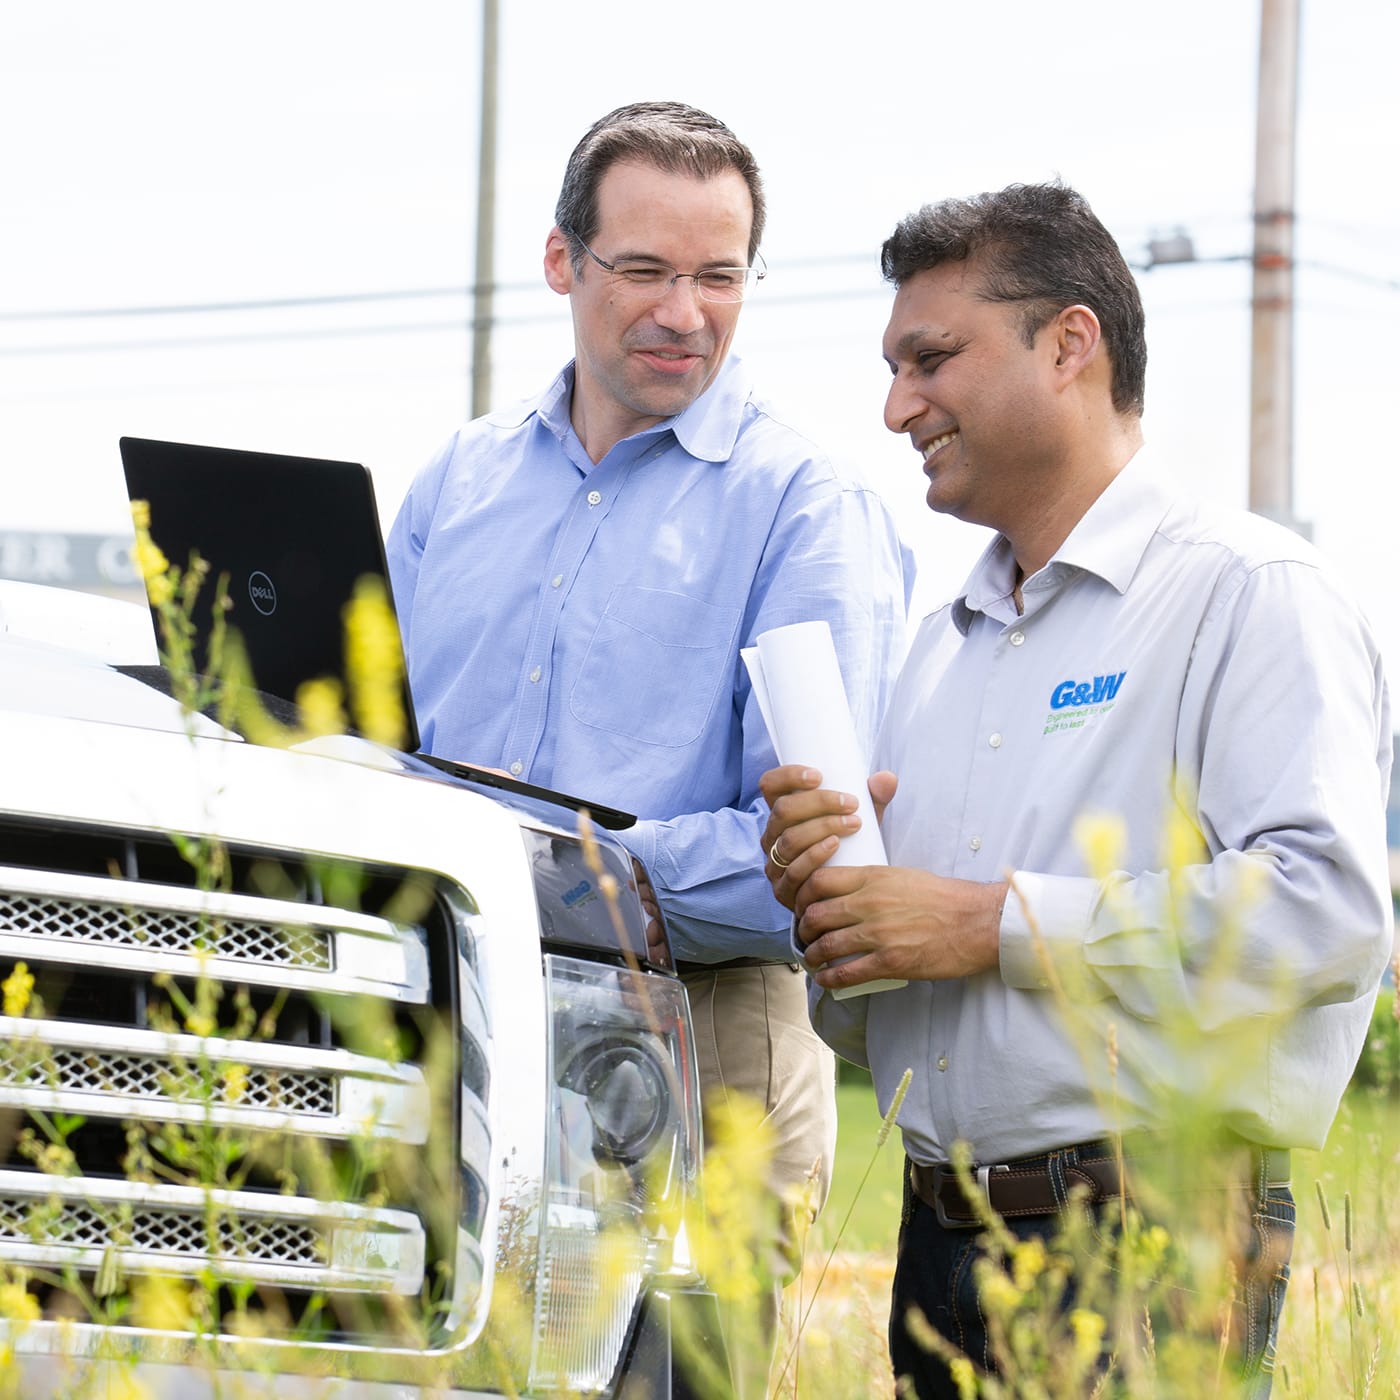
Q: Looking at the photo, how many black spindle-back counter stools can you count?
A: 0